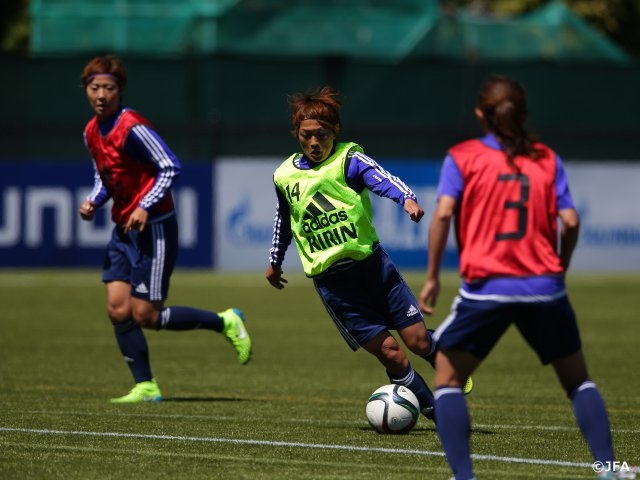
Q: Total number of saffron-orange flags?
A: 0